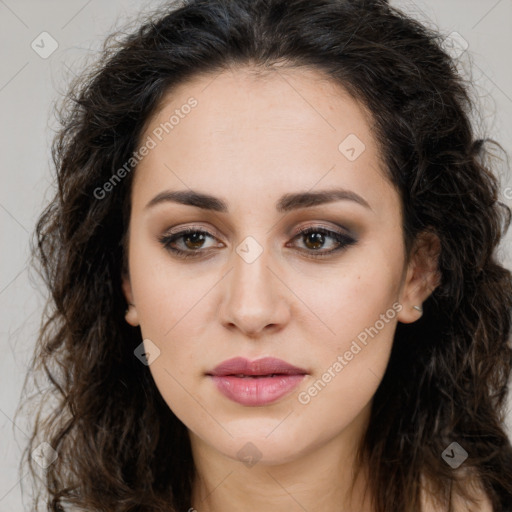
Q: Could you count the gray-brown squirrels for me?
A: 0